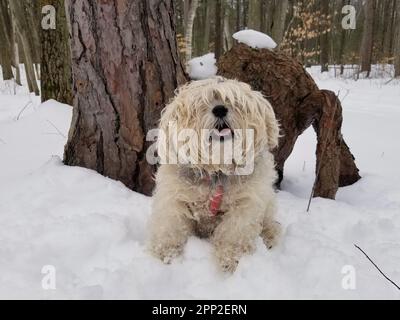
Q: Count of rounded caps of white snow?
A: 2